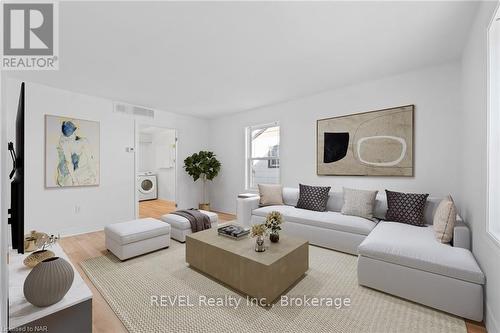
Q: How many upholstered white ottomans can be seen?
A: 2